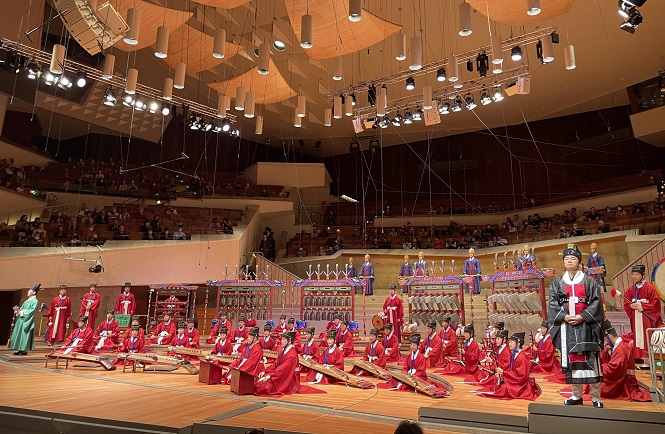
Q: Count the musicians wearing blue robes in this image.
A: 8